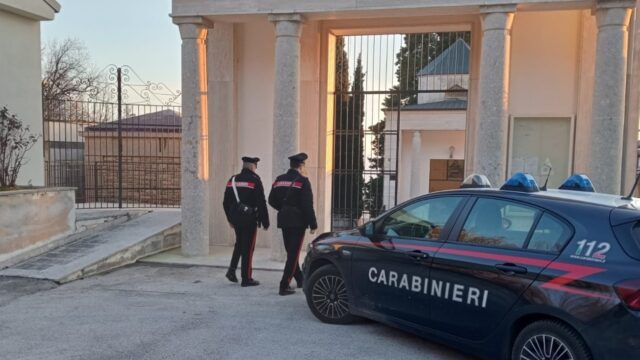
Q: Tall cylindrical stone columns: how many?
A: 4